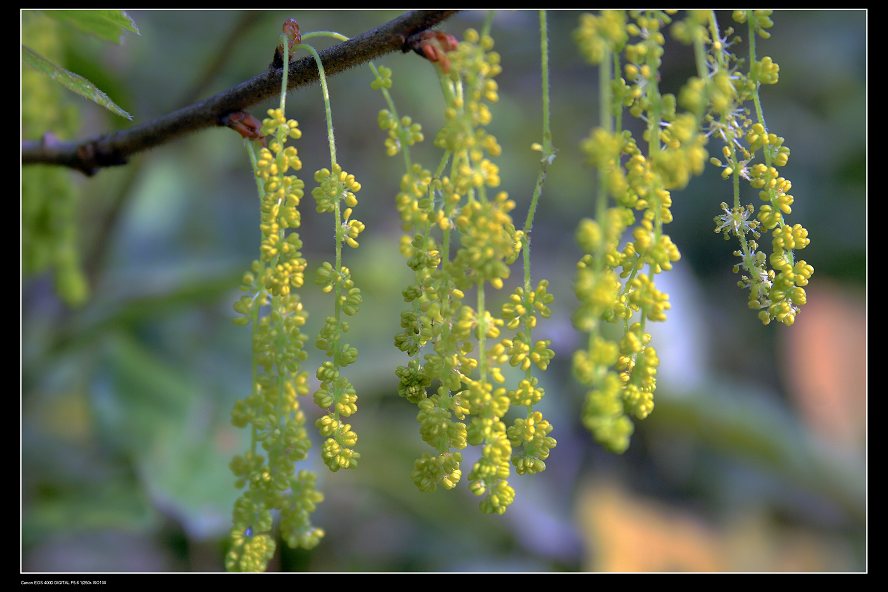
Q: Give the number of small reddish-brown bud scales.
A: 3